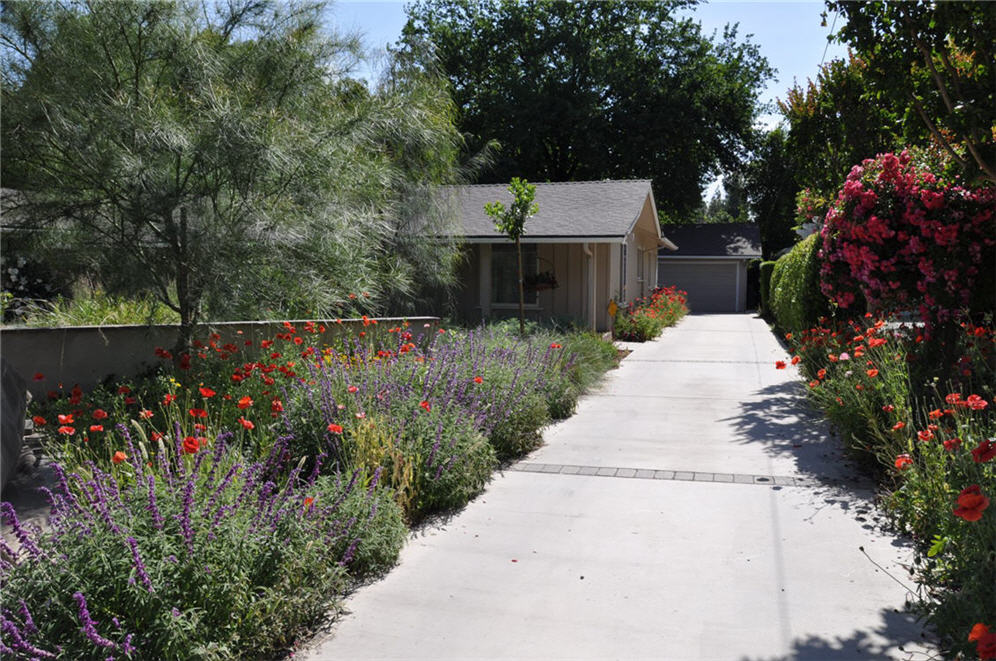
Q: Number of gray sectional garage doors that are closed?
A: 1